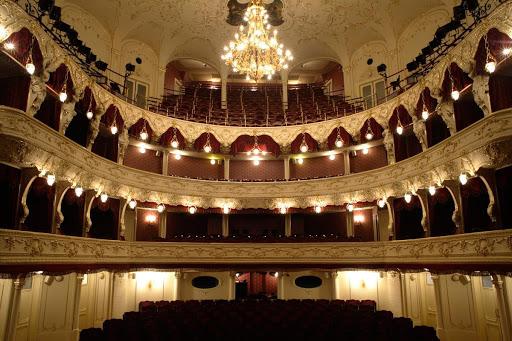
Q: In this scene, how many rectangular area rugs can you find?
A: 0